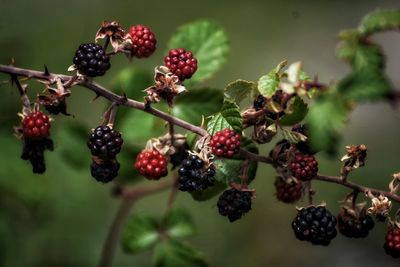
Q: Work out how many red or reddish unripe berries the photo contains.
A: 8